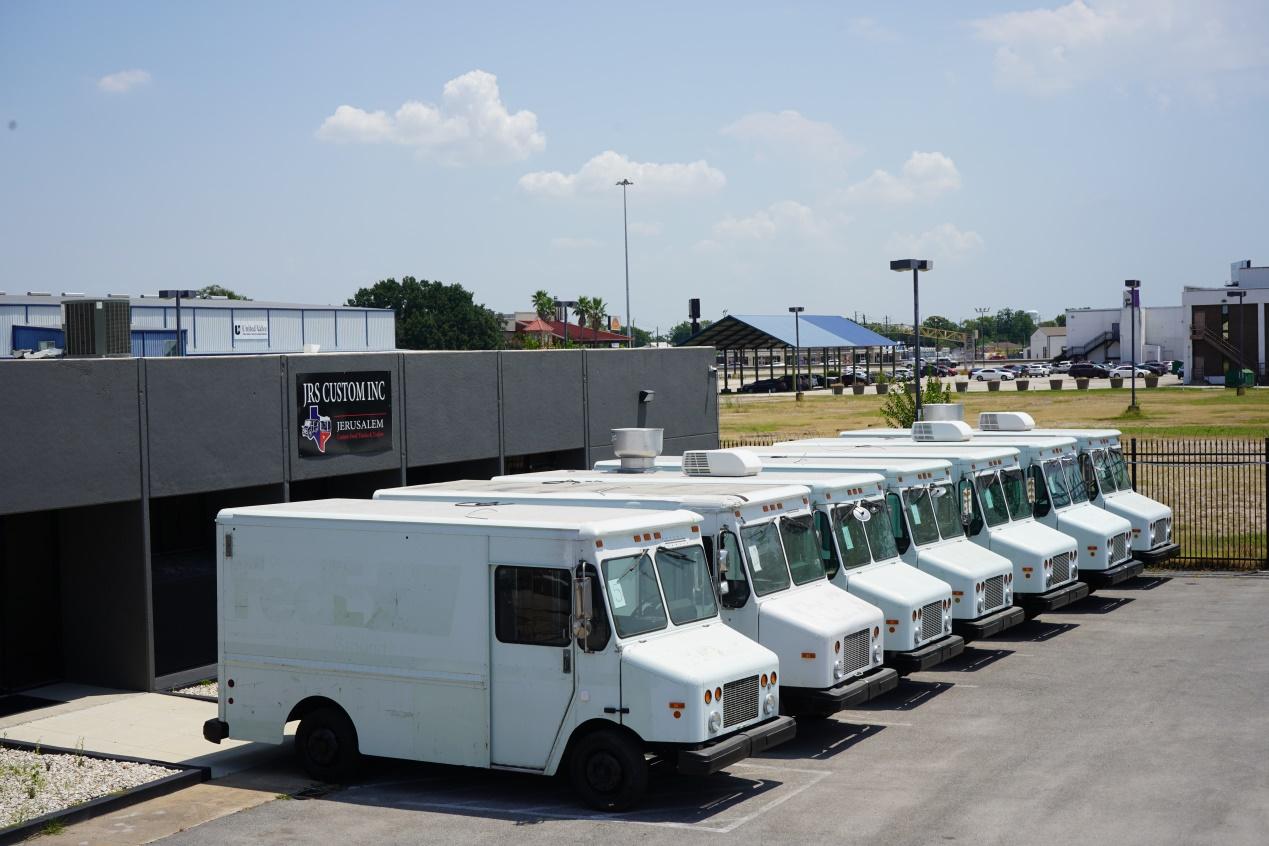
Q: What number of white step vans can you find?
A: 7